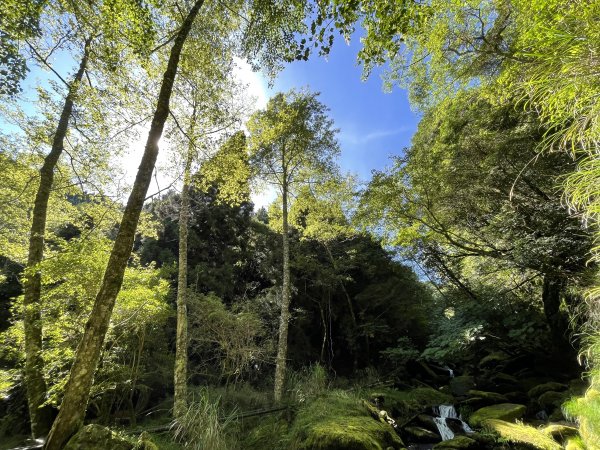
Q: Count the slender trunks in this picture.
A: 4